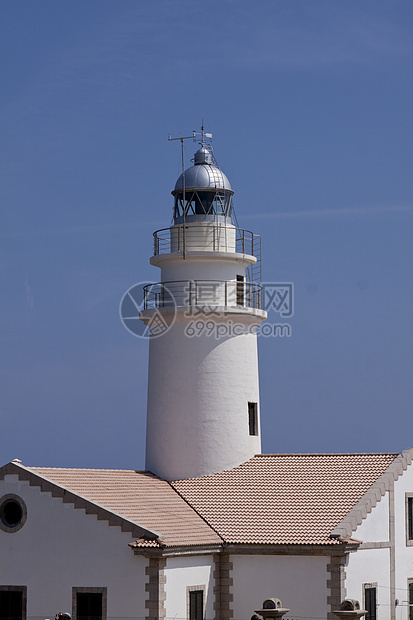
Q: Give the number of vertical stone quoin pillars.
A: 3